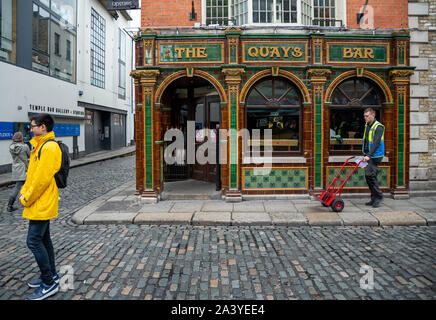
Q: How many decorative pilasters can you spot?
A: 4